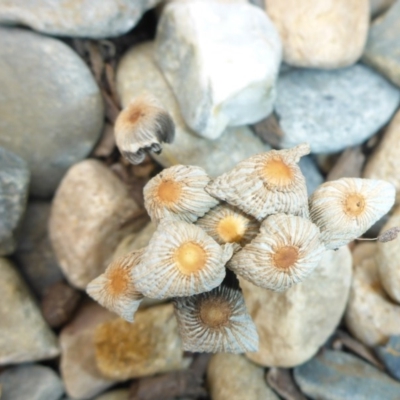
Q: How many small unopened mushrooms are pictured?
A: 1